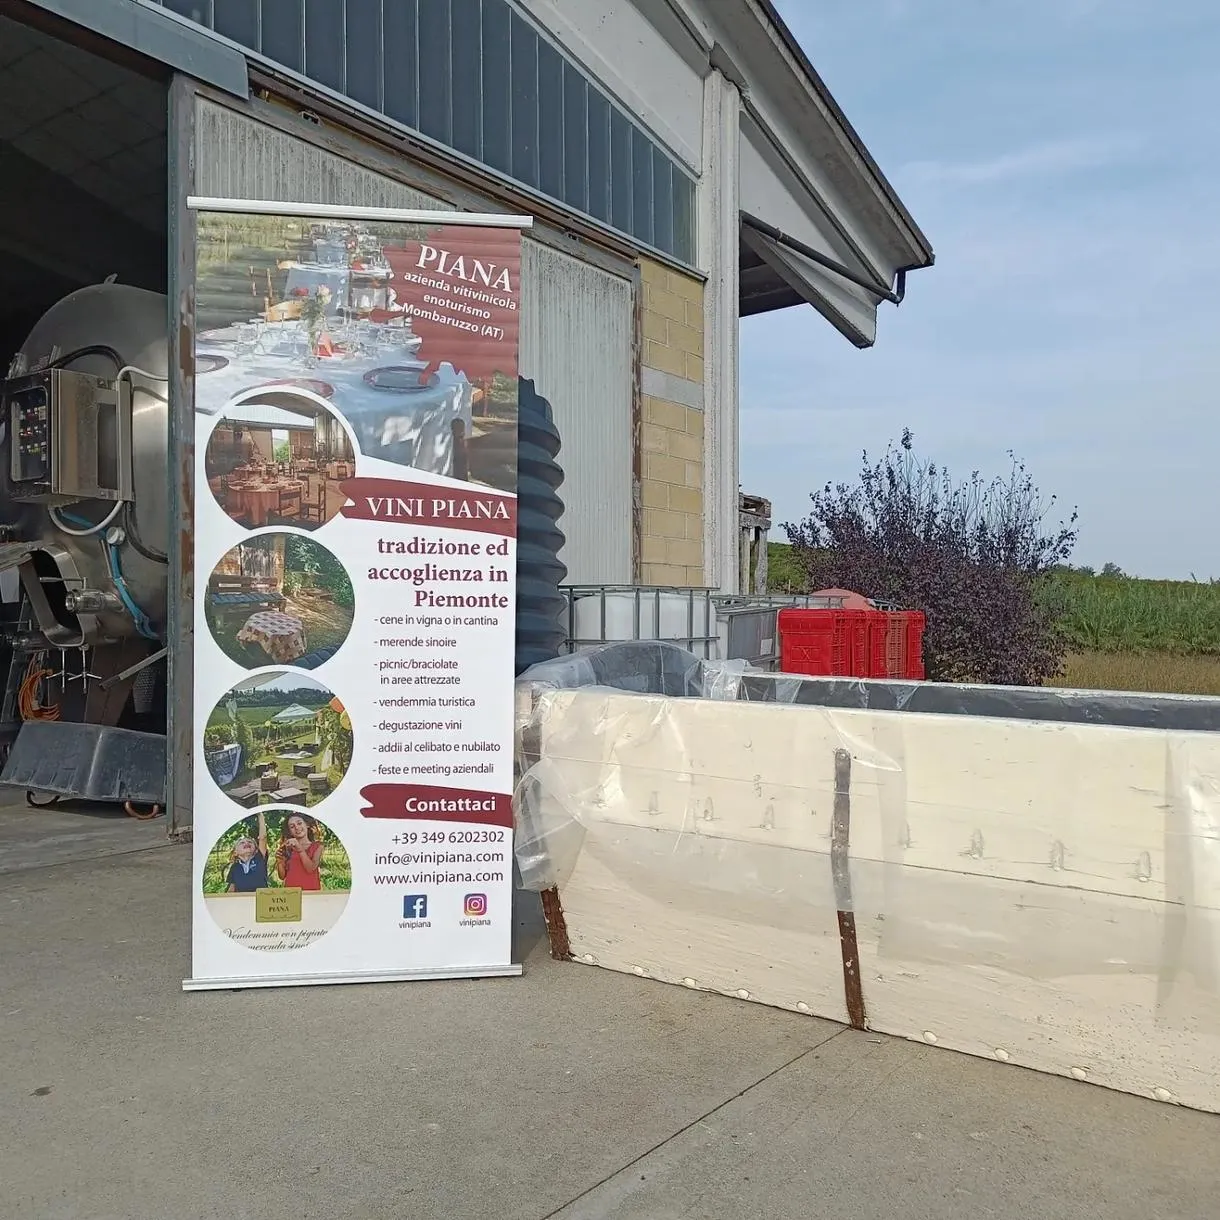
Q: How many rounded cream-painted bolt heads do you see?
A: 9